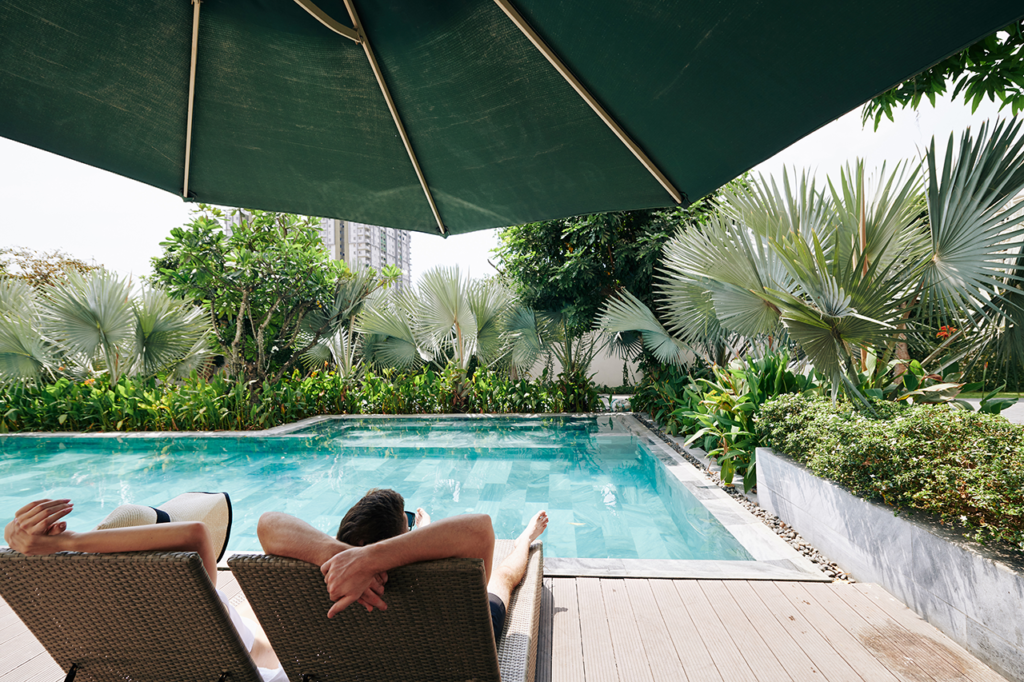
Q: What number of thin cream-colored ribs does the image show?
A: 3